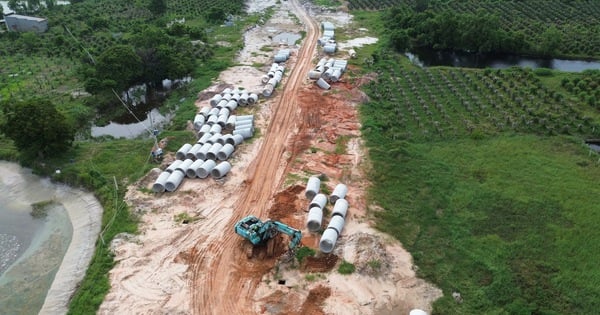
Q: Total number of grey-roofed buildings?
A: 1